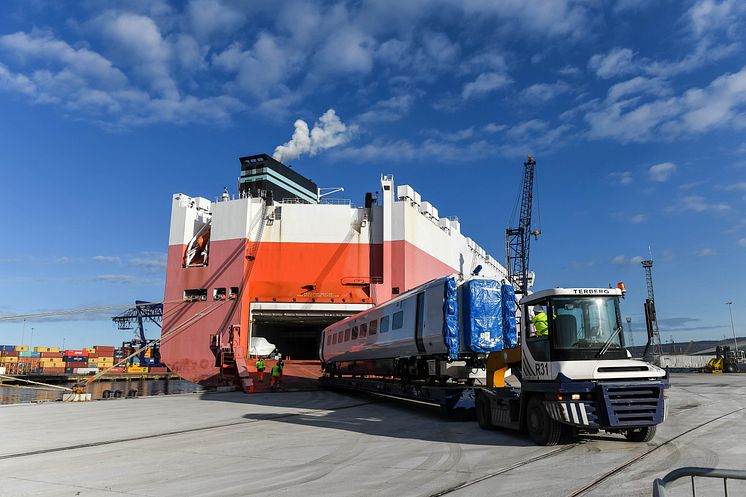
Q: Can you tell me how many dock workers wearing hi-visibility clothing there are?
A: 3